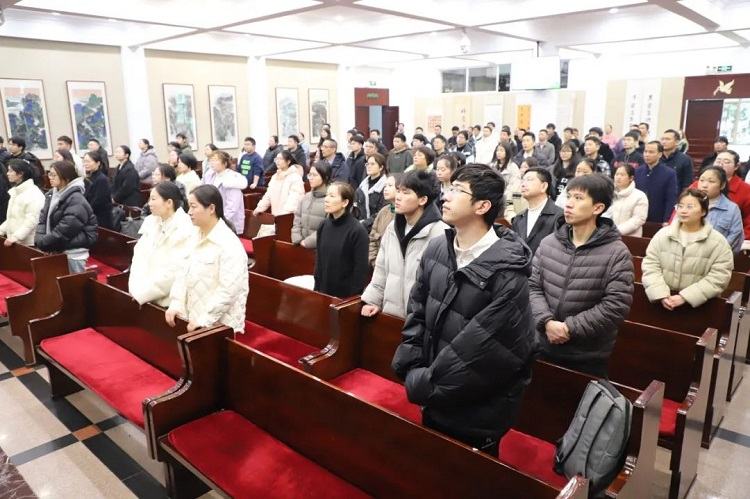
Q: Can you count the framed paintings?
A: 6